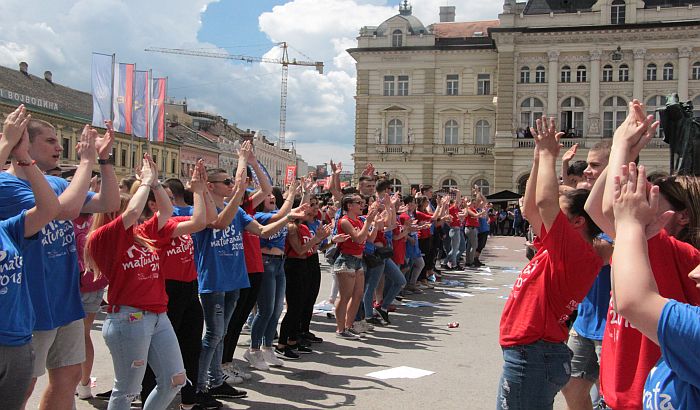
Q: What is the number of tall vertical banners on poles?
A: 4